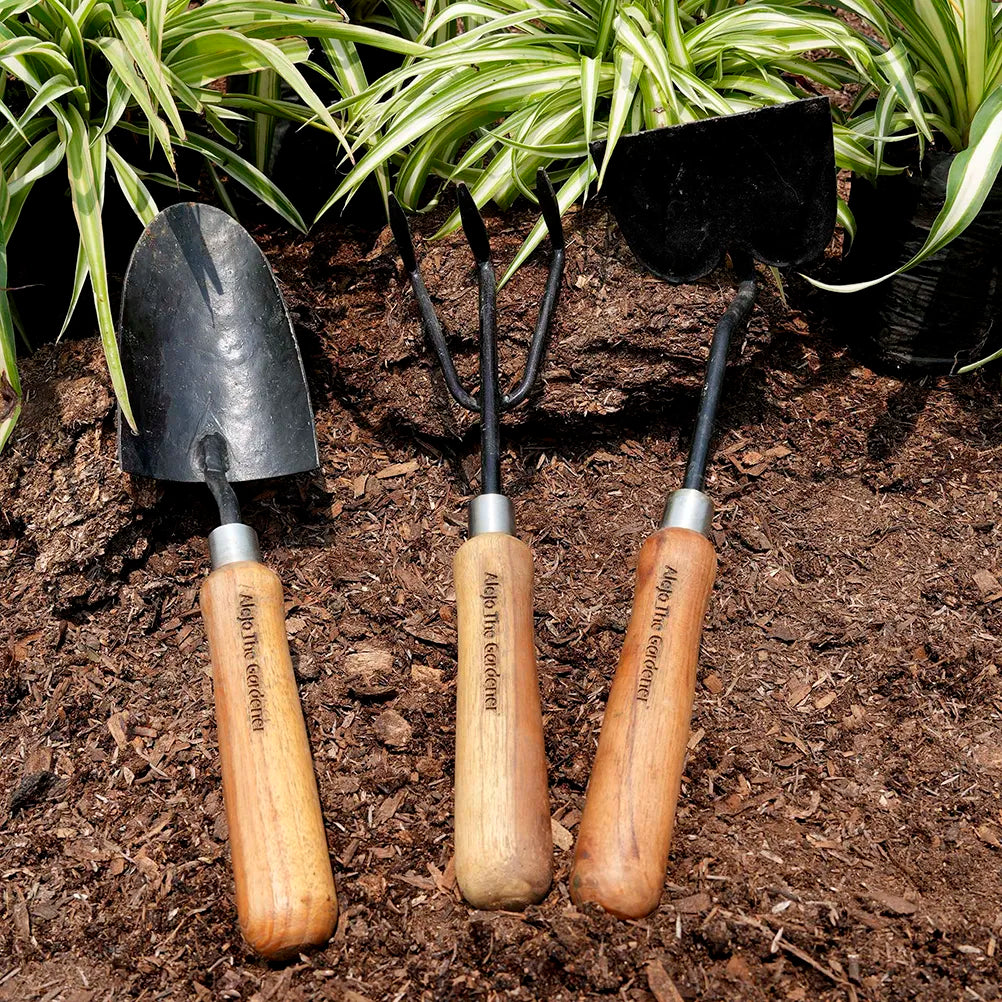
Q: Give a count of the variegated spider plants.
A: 3